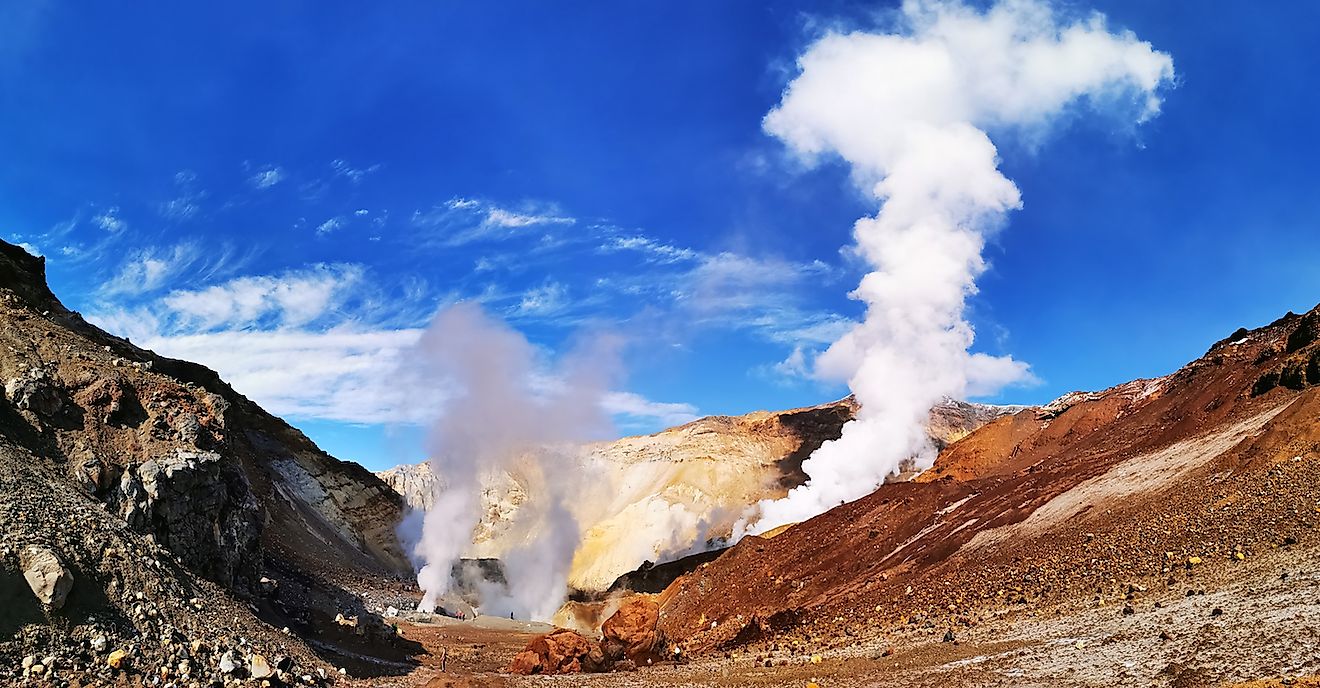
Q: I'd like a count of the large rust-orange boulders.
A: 2